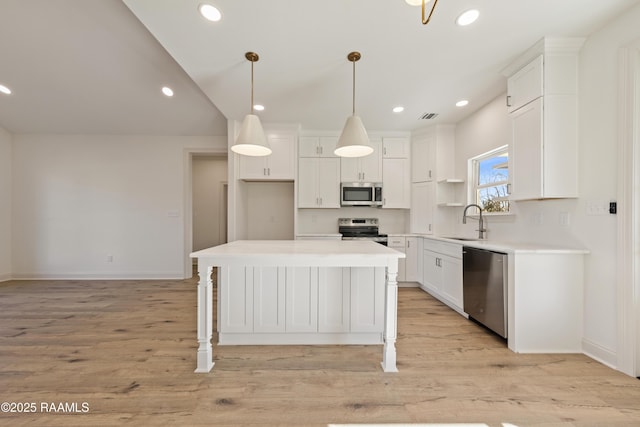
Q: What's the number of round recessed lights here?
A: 7